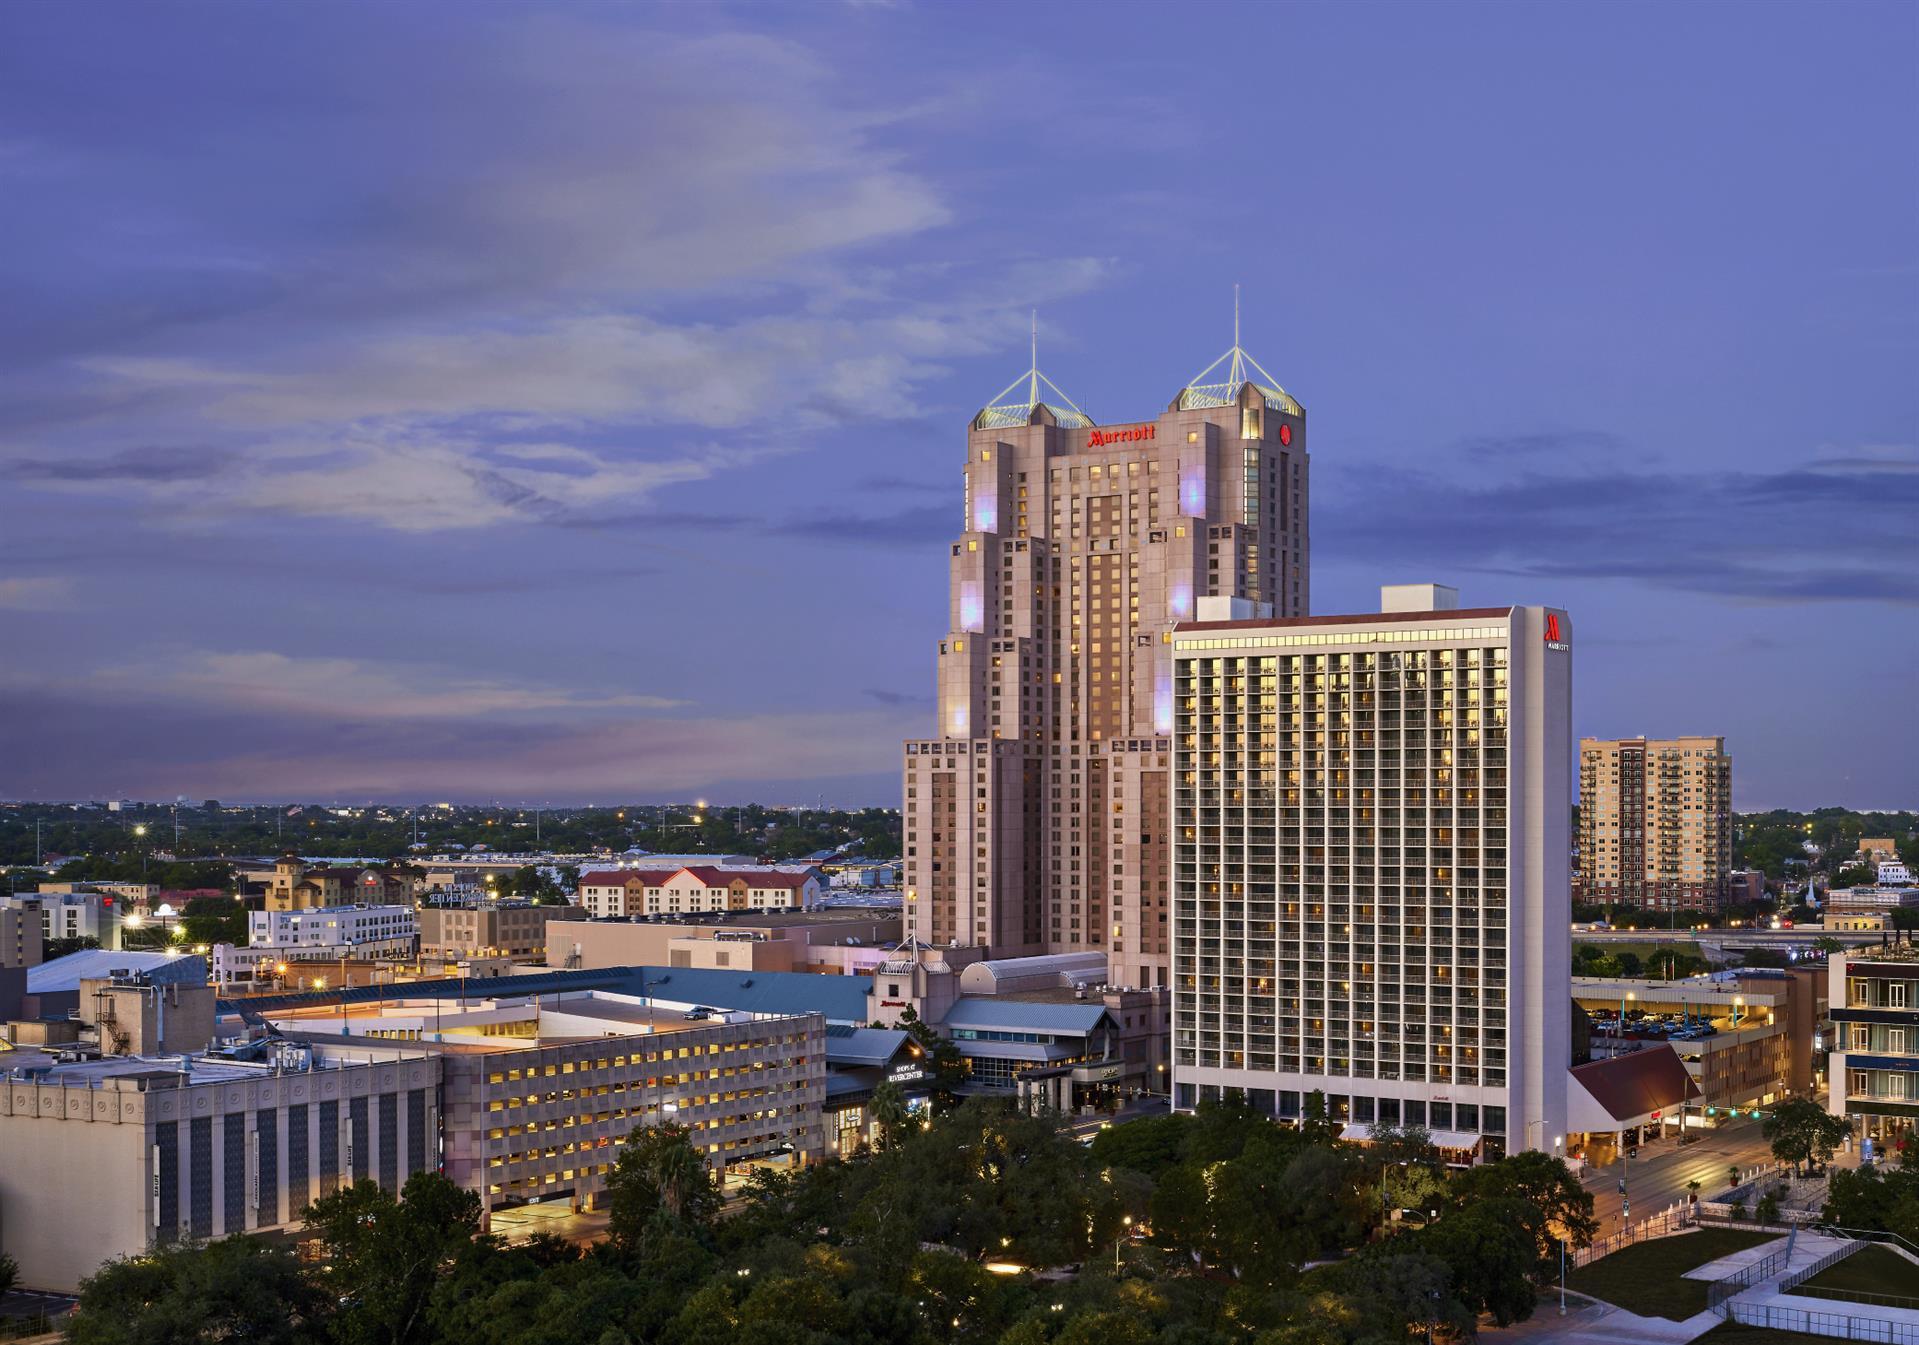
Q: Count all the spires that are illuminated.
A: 2